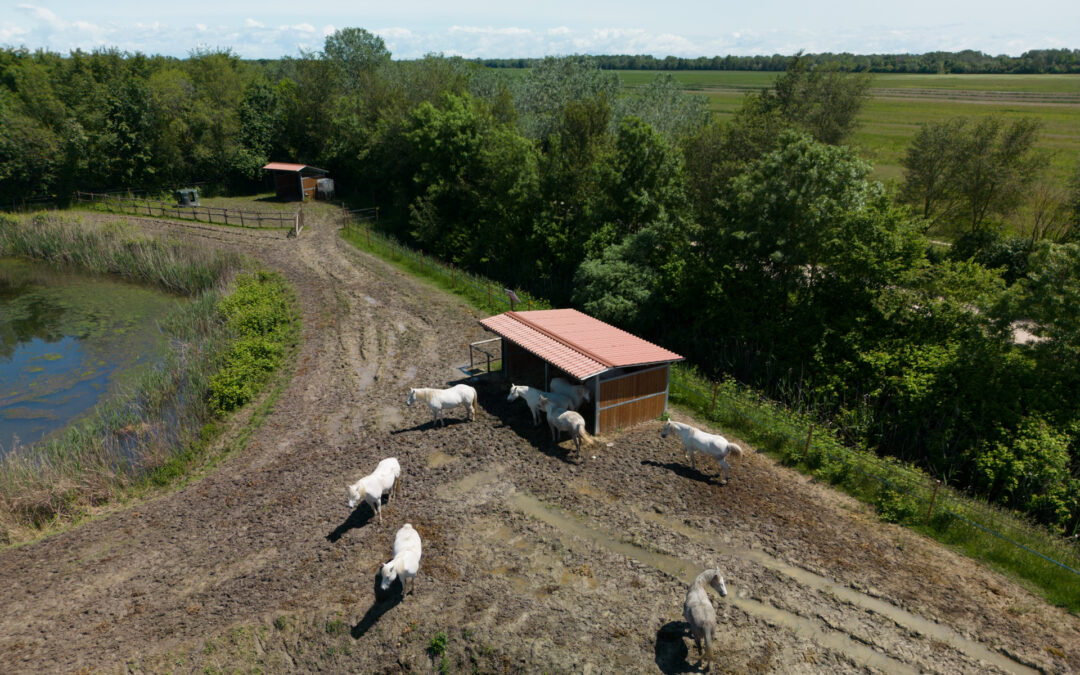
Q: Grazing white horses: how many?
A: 8